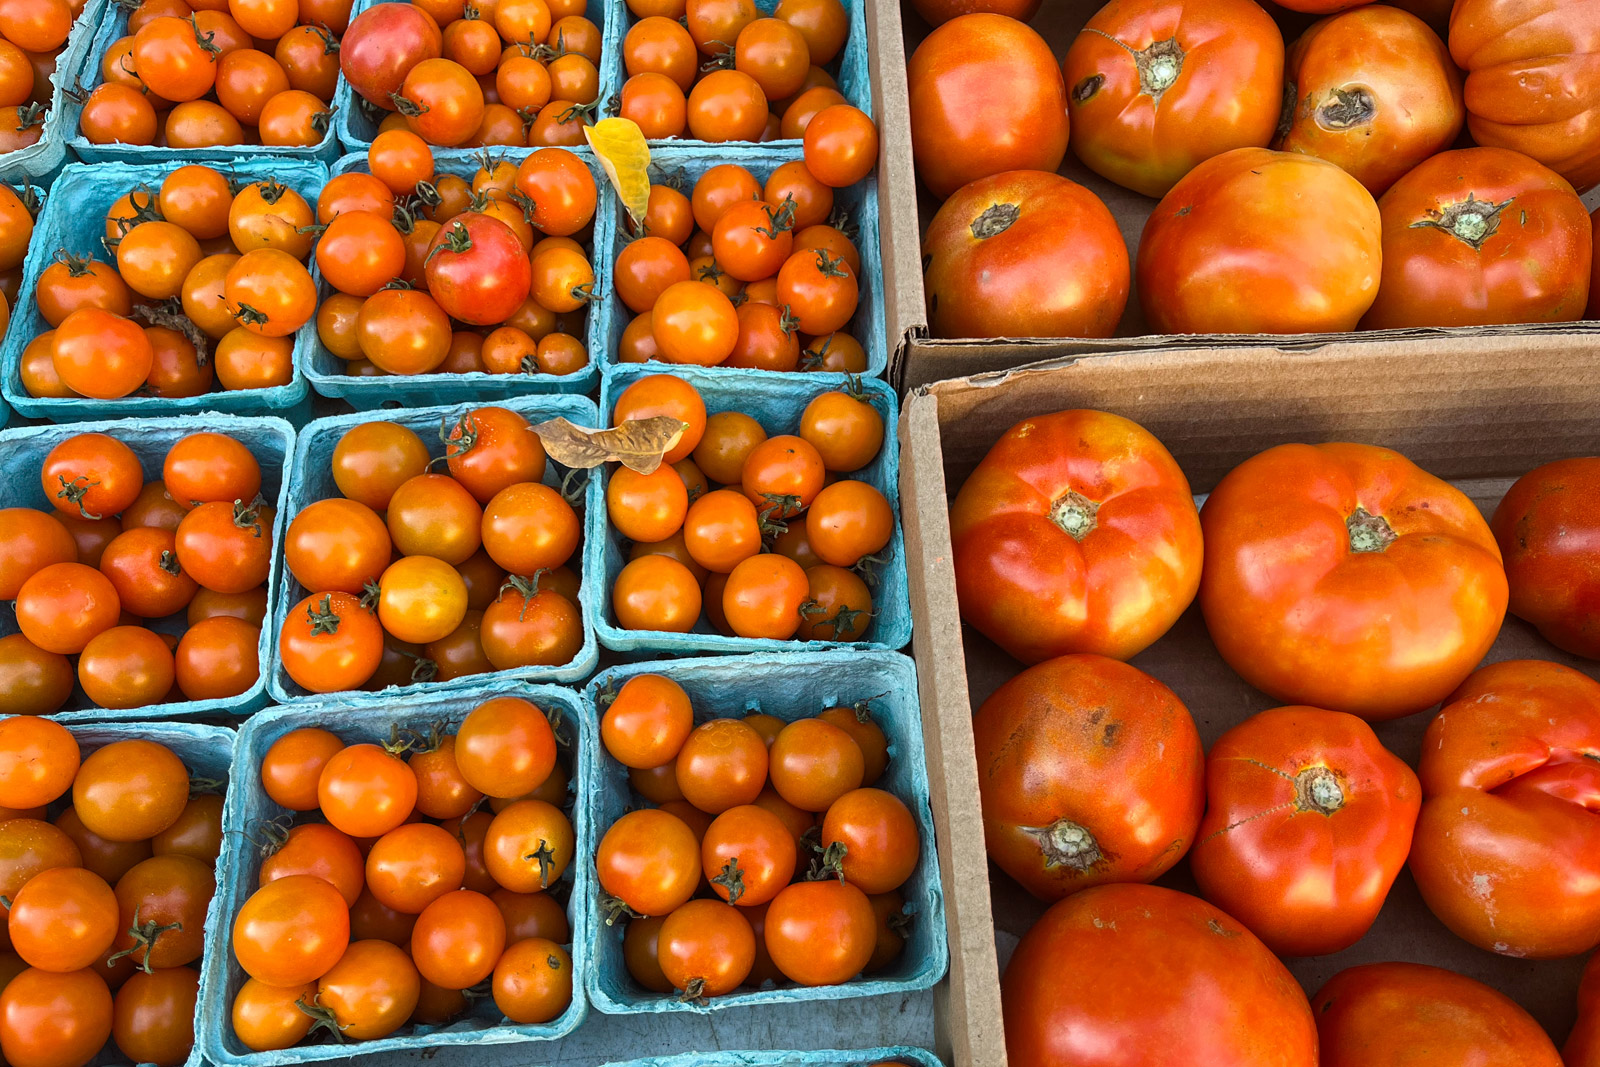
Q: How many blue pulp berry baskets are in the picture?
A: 15